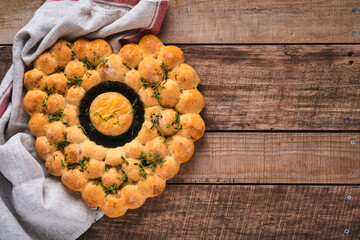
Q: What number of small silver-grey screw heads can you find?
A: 7